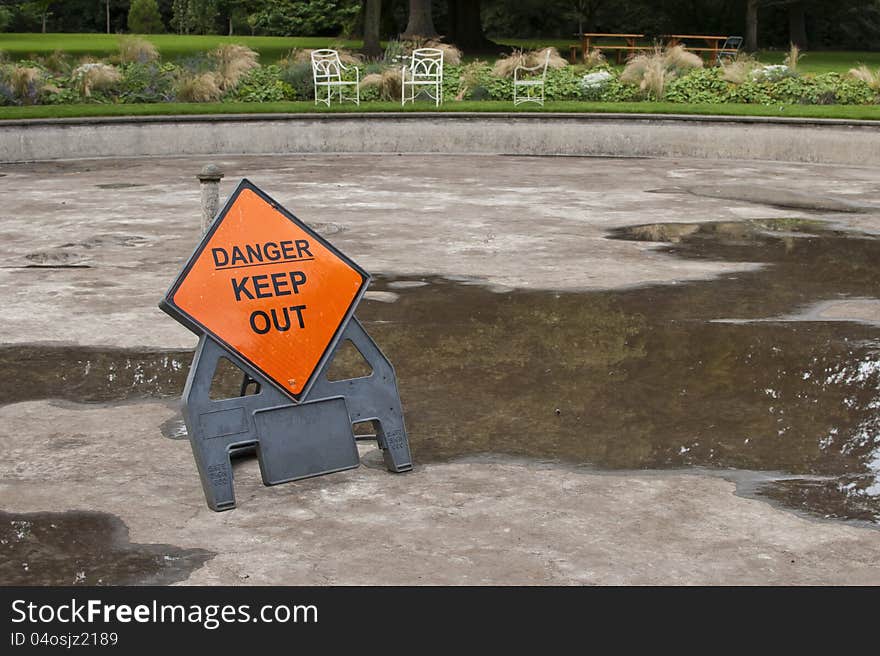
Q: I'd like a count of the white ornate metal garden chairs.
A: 3